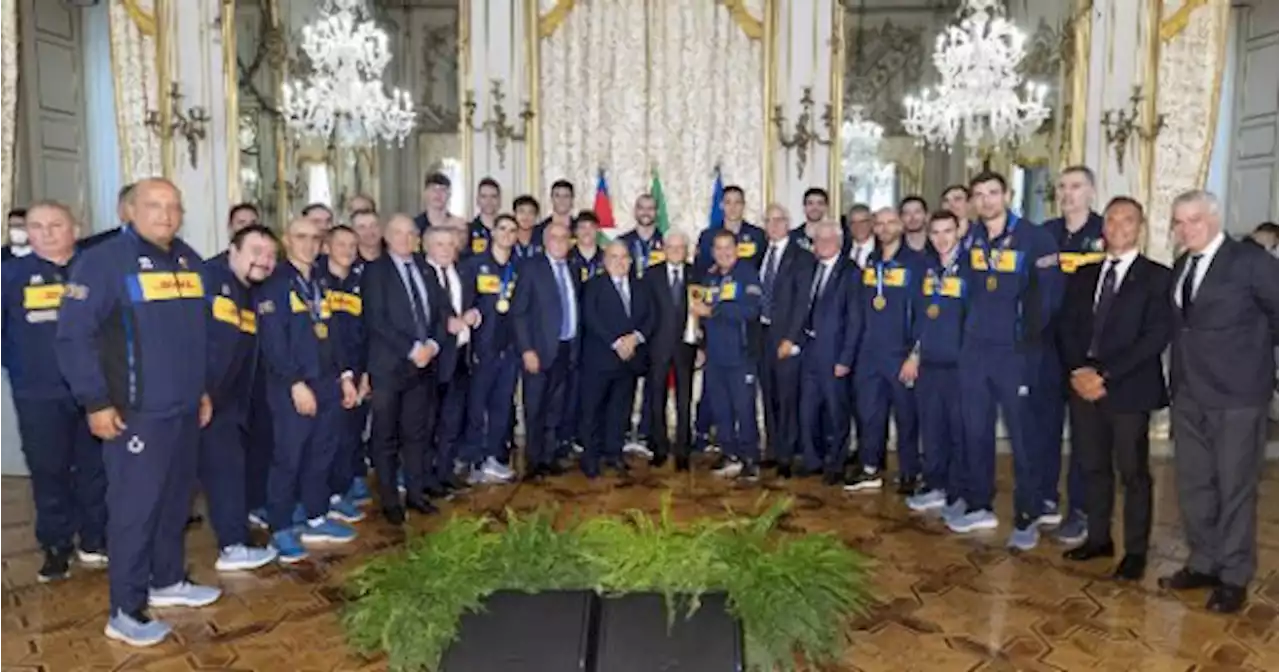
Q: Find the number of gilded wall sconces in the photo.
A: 4